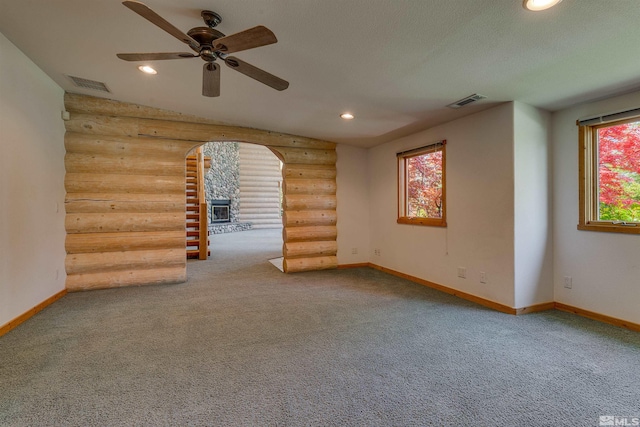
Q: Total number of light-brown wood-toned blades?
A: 5